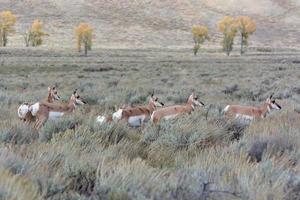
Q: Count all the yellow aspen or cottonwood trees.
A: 6